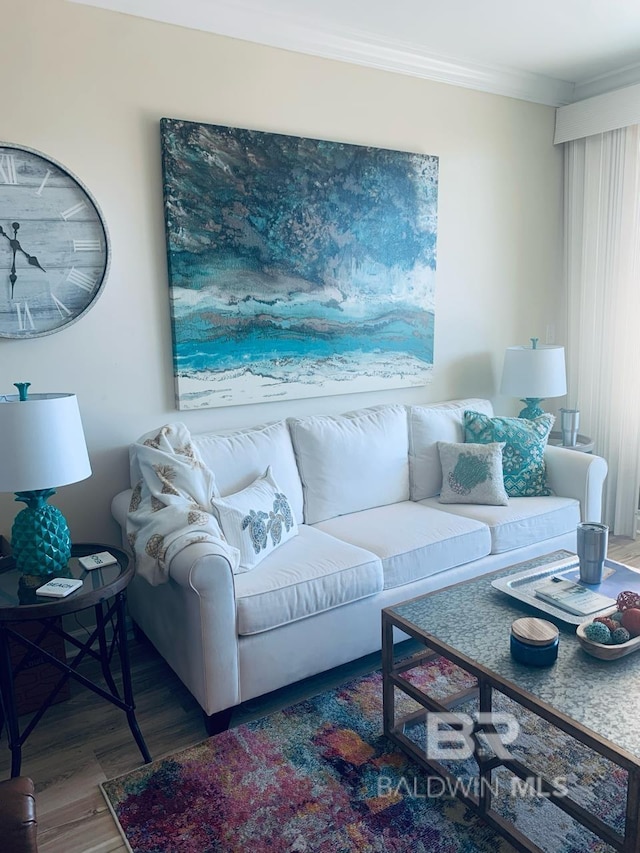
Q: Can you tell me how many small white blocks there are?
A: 2